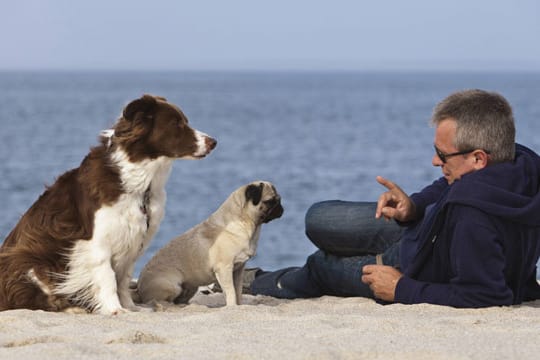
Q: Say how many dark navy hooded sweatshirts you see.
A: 1